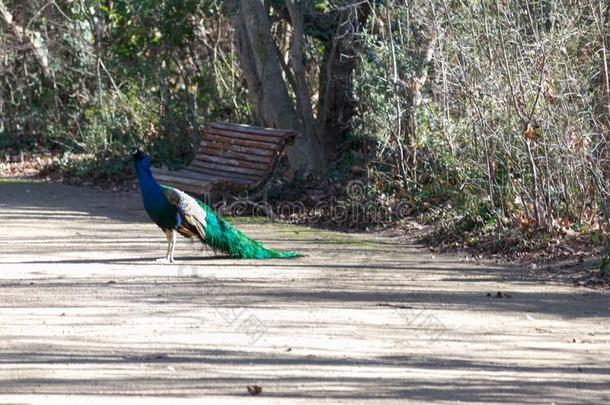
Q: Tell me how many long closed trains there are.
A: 1